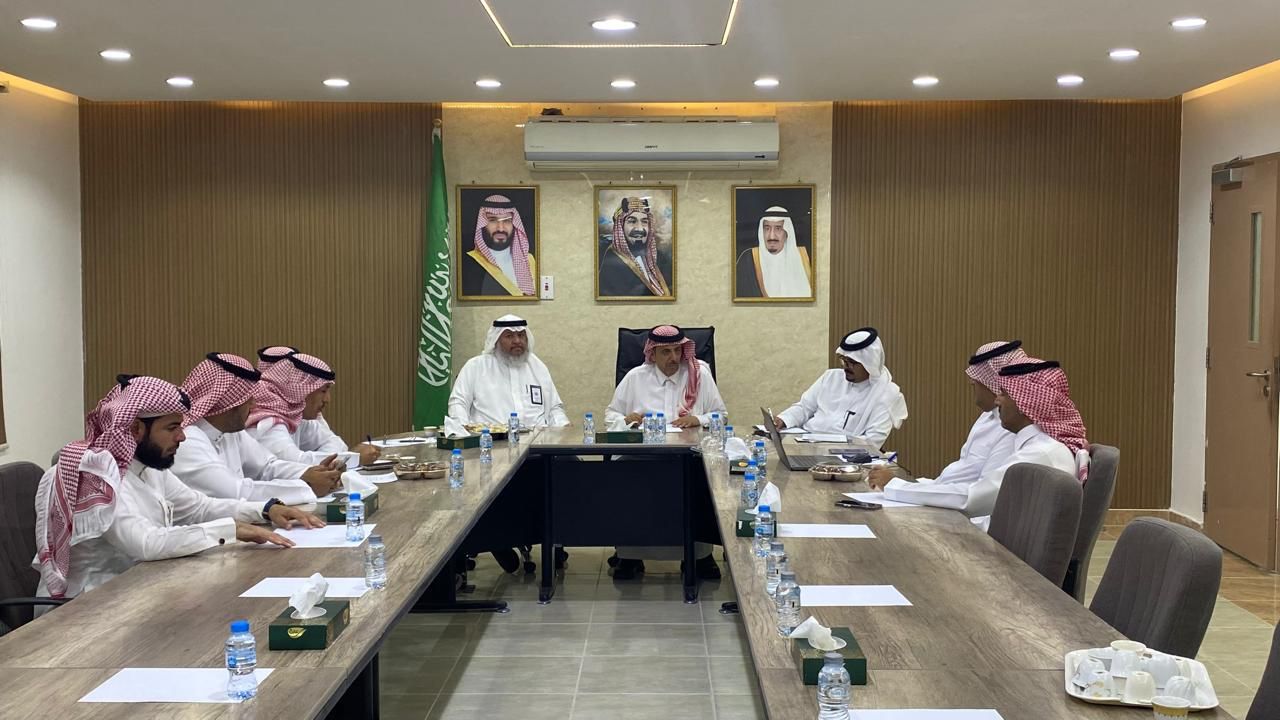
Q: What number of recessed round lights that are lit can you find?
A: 12